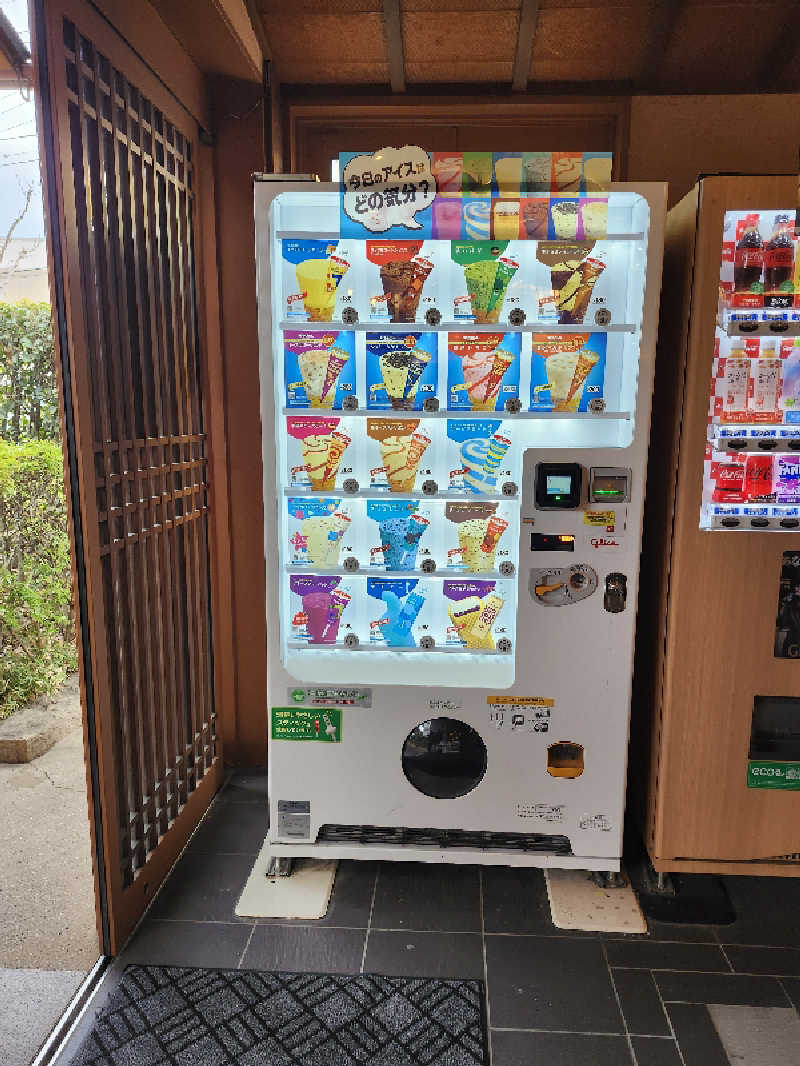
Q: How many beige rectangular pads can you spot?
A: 2